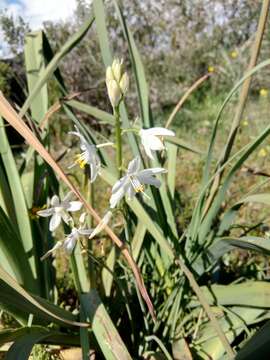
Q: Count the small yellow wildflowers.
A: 5